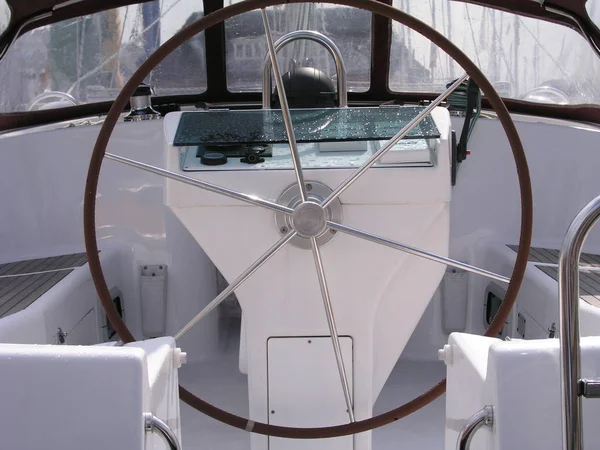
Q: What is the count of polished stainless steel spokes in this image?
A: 6